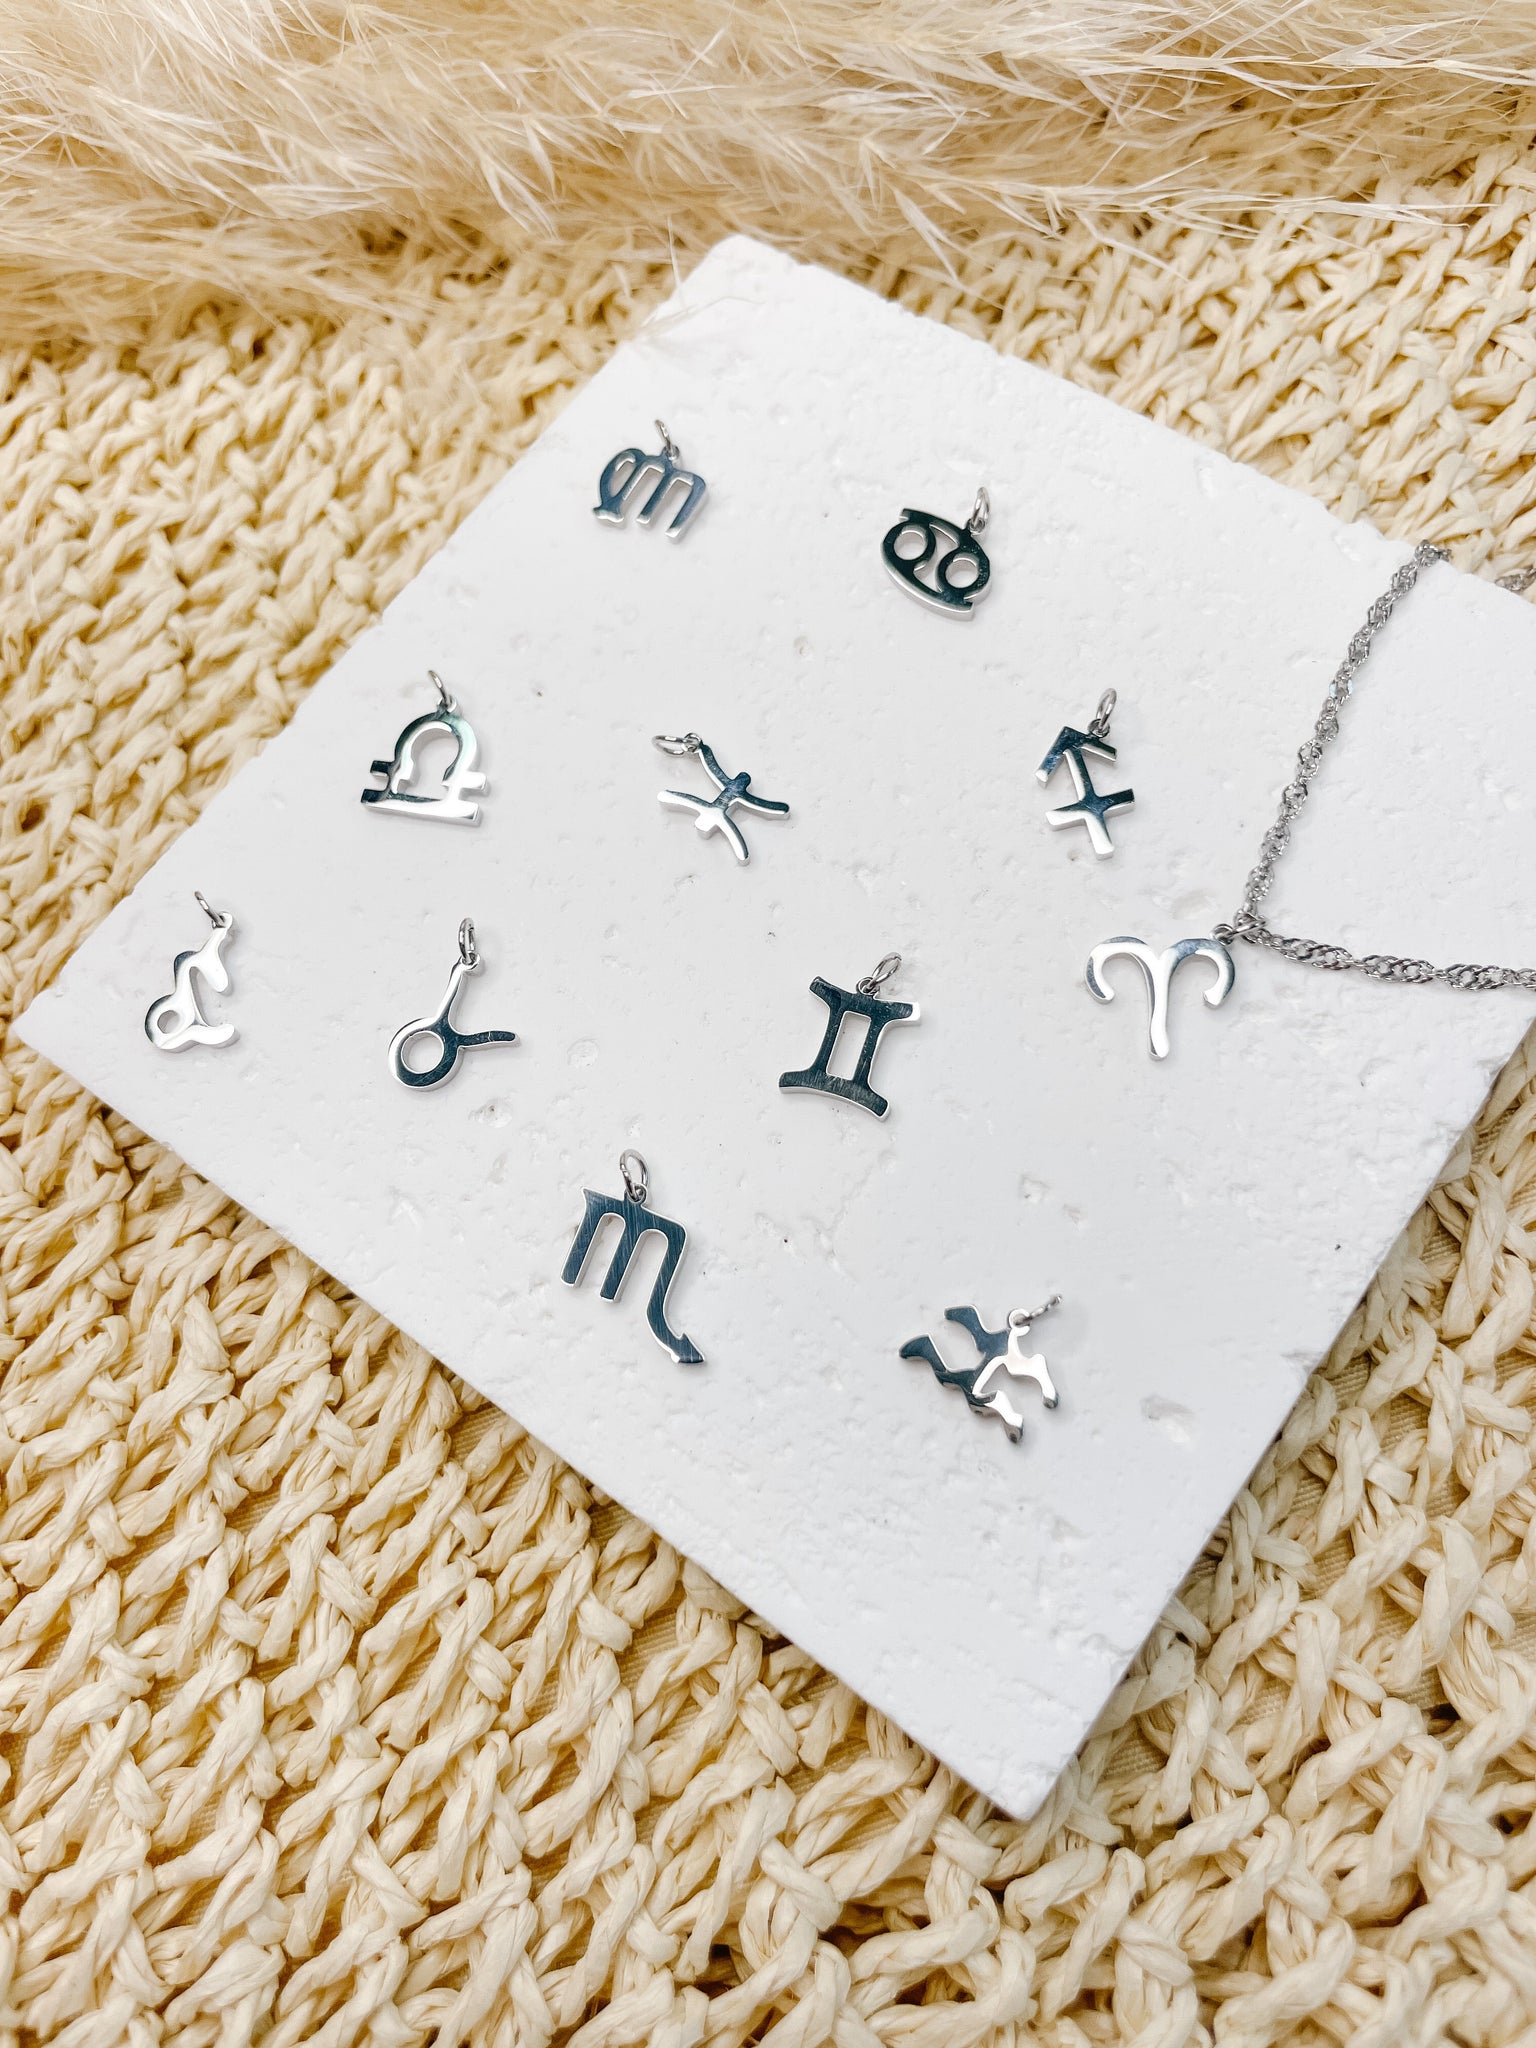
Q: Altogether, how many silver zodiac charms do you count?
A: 11